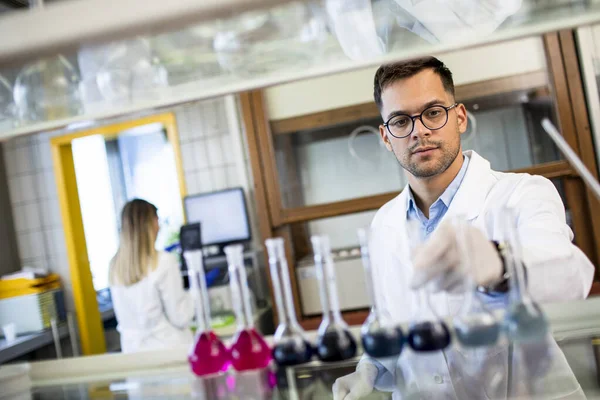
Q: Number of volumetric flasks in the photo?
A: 8